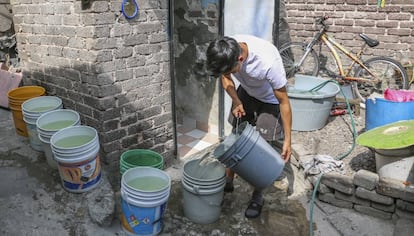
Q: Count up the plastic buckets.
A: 8